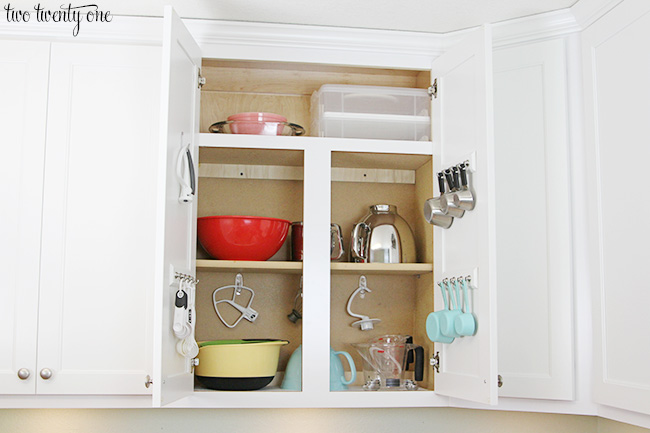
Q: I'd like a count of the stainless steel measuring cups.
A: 4